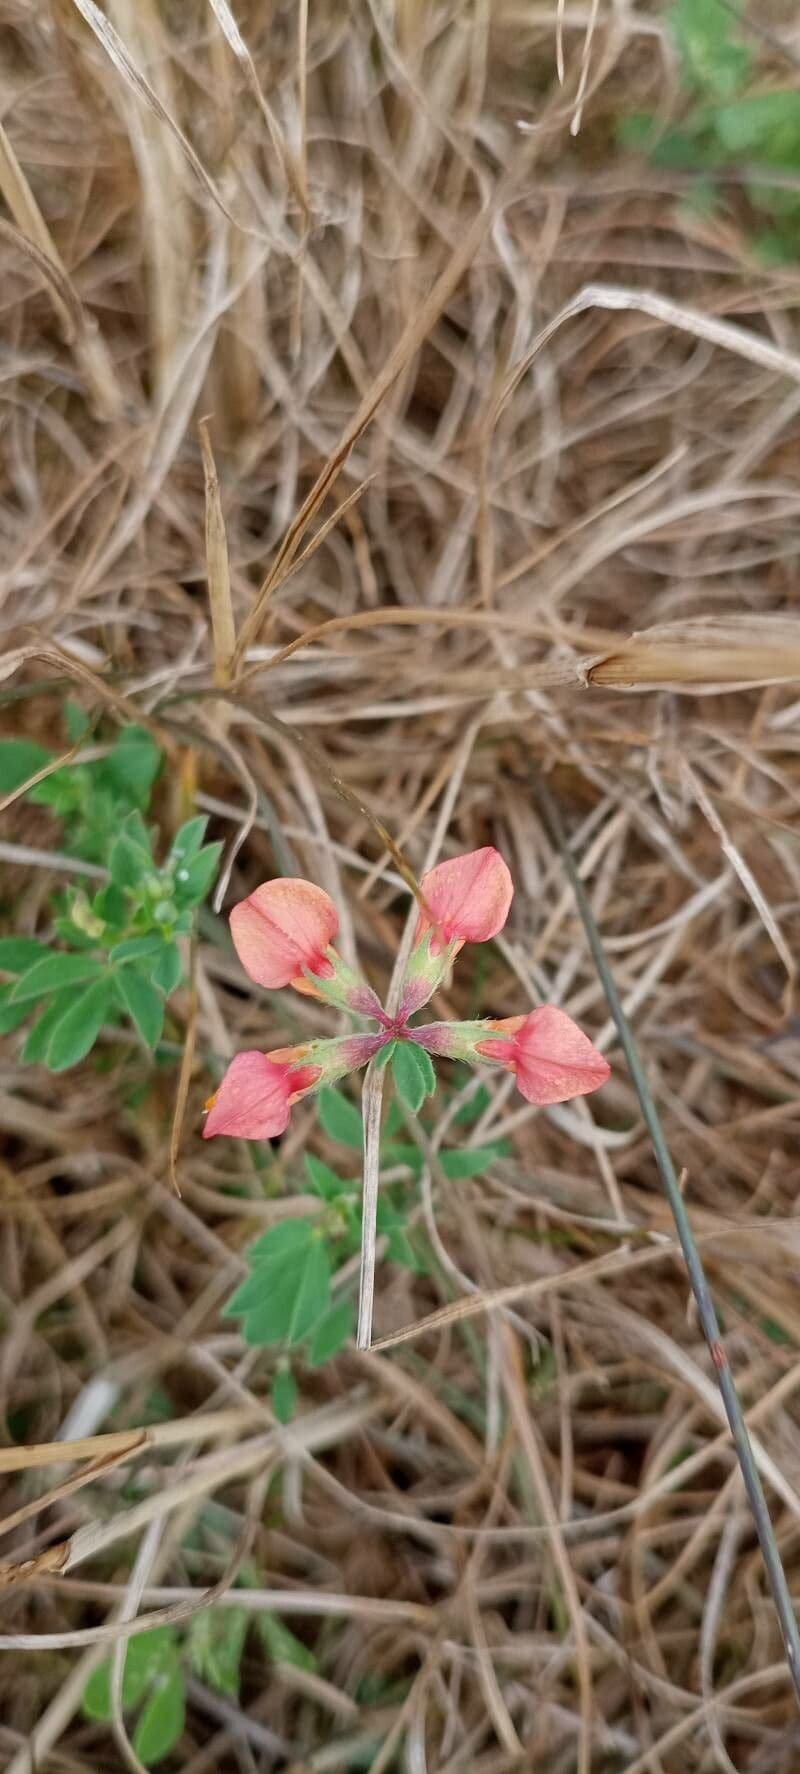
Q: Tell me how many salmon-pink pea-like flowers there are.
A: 4